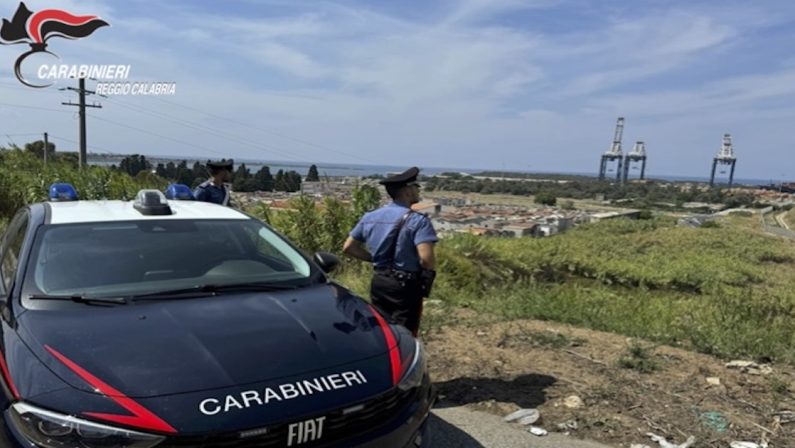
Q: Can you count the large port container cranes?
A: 3